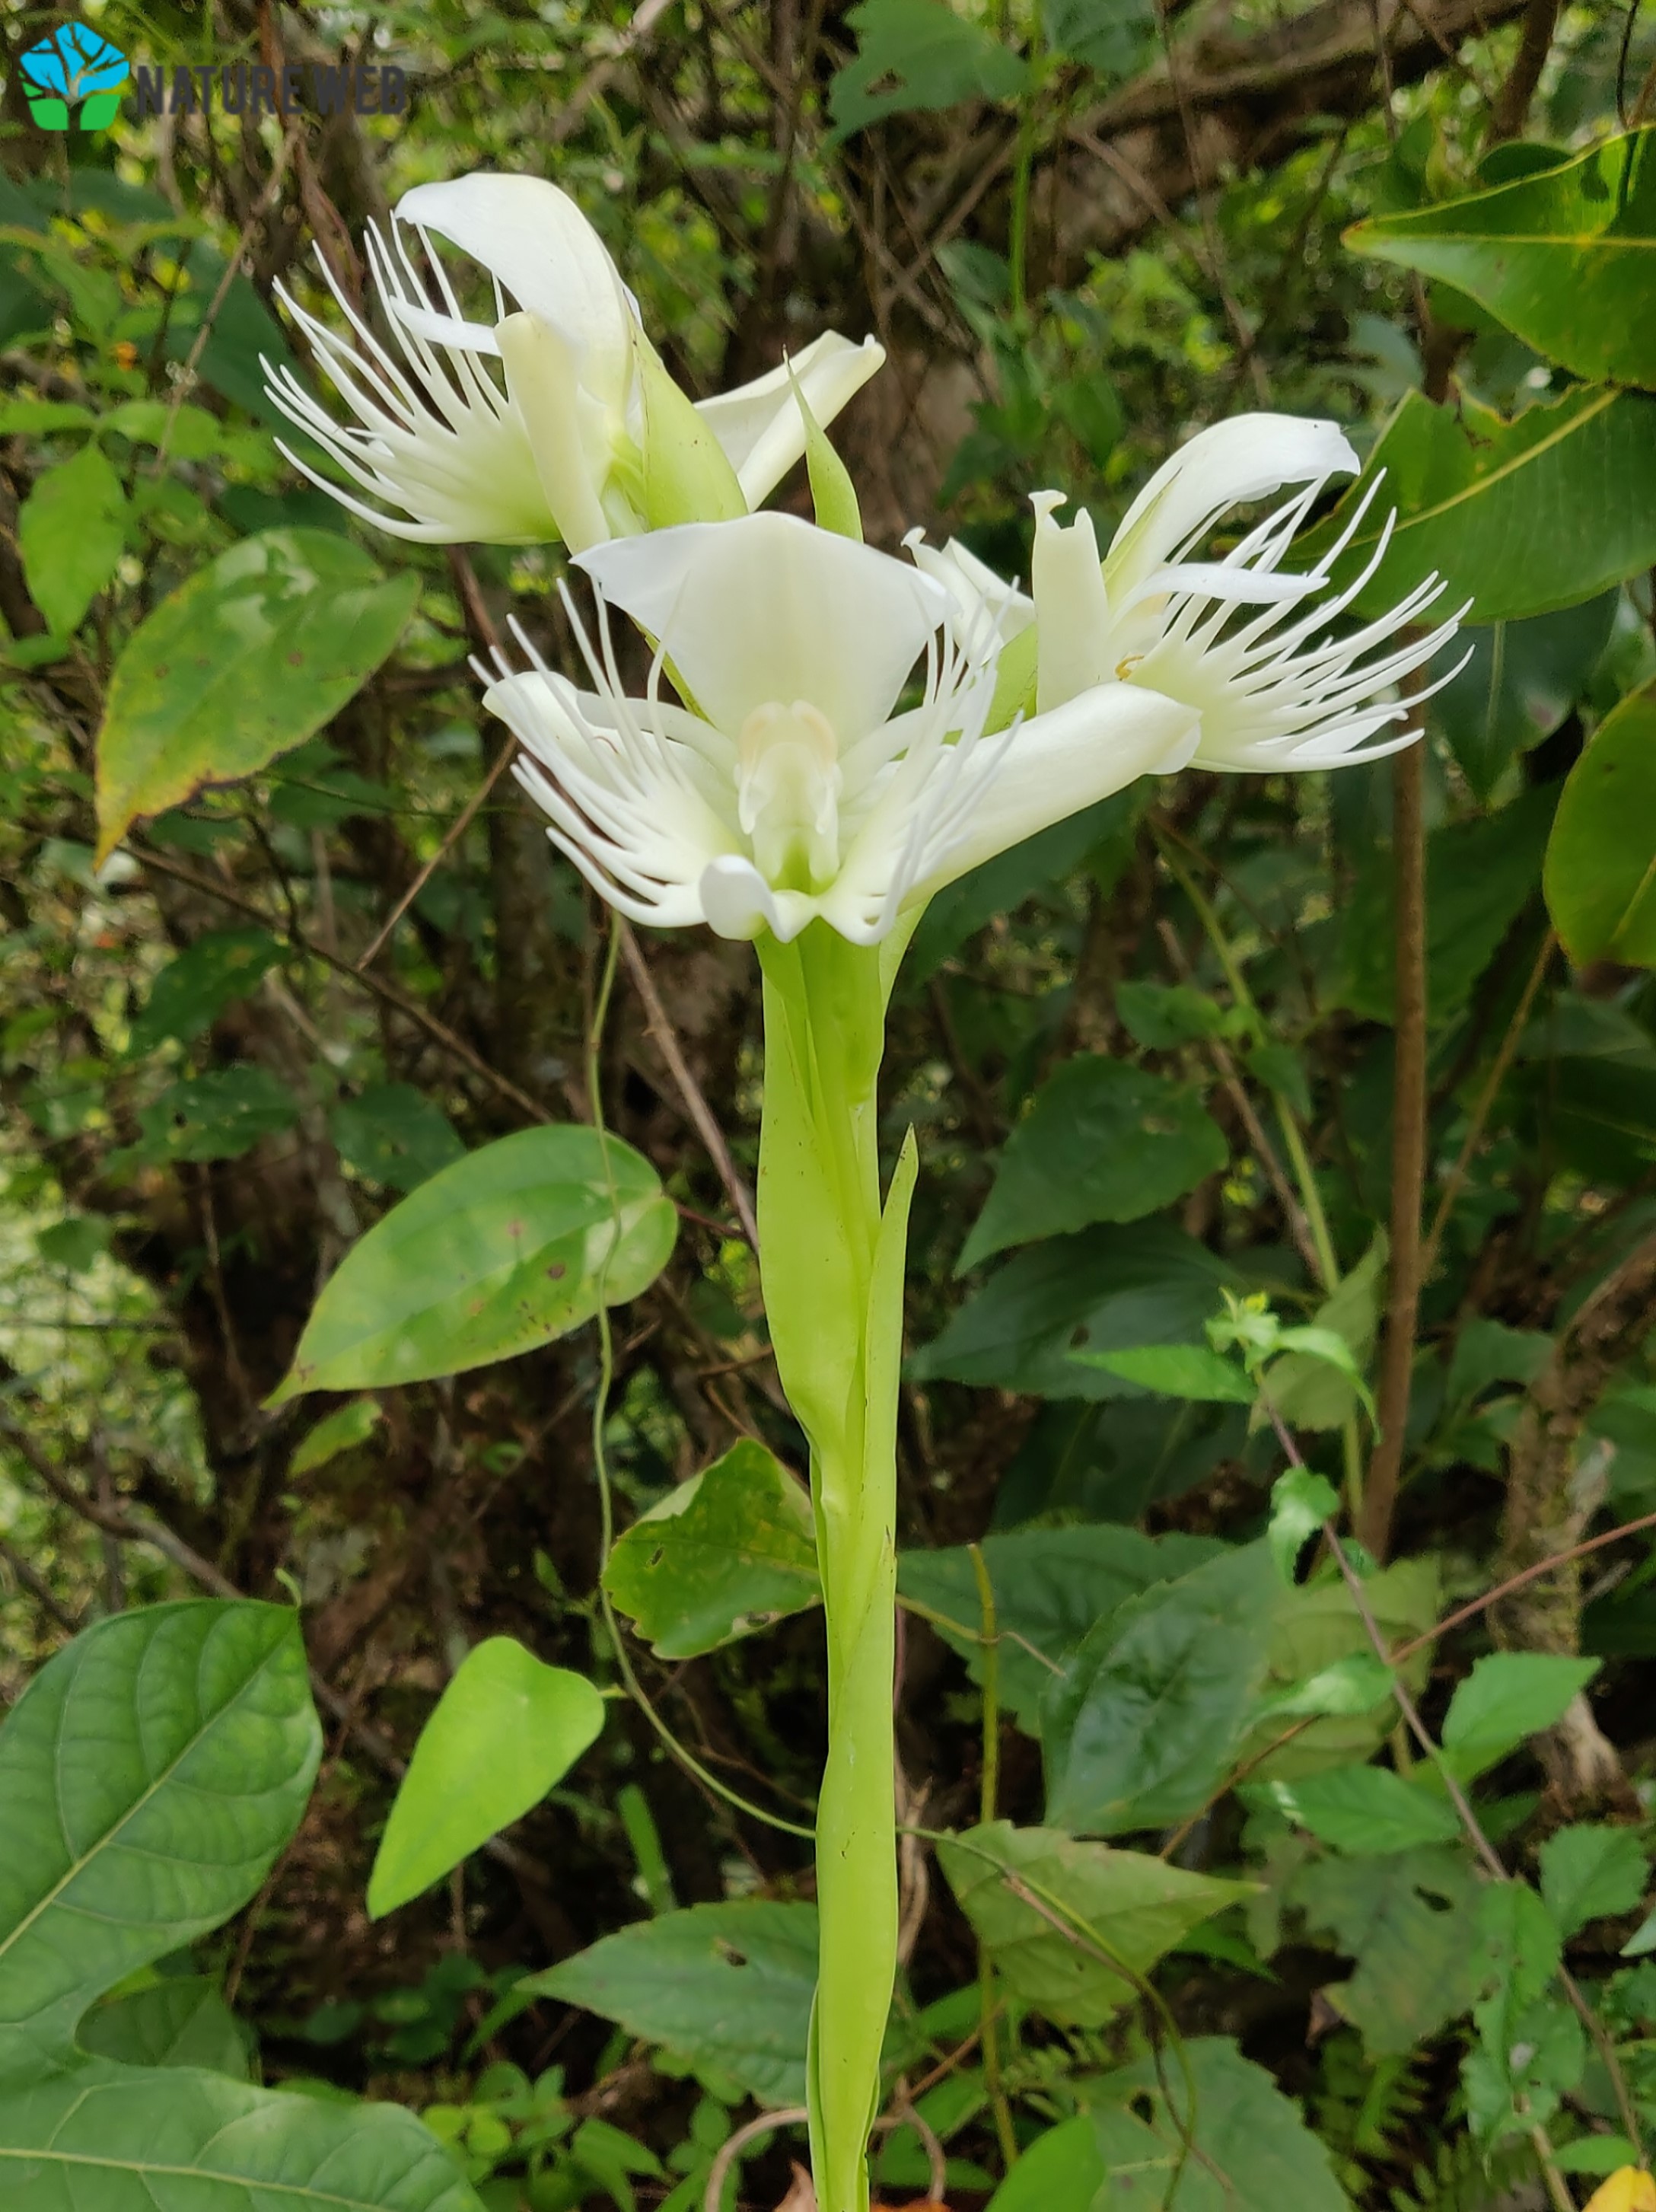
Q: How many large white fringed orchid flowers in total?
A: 3